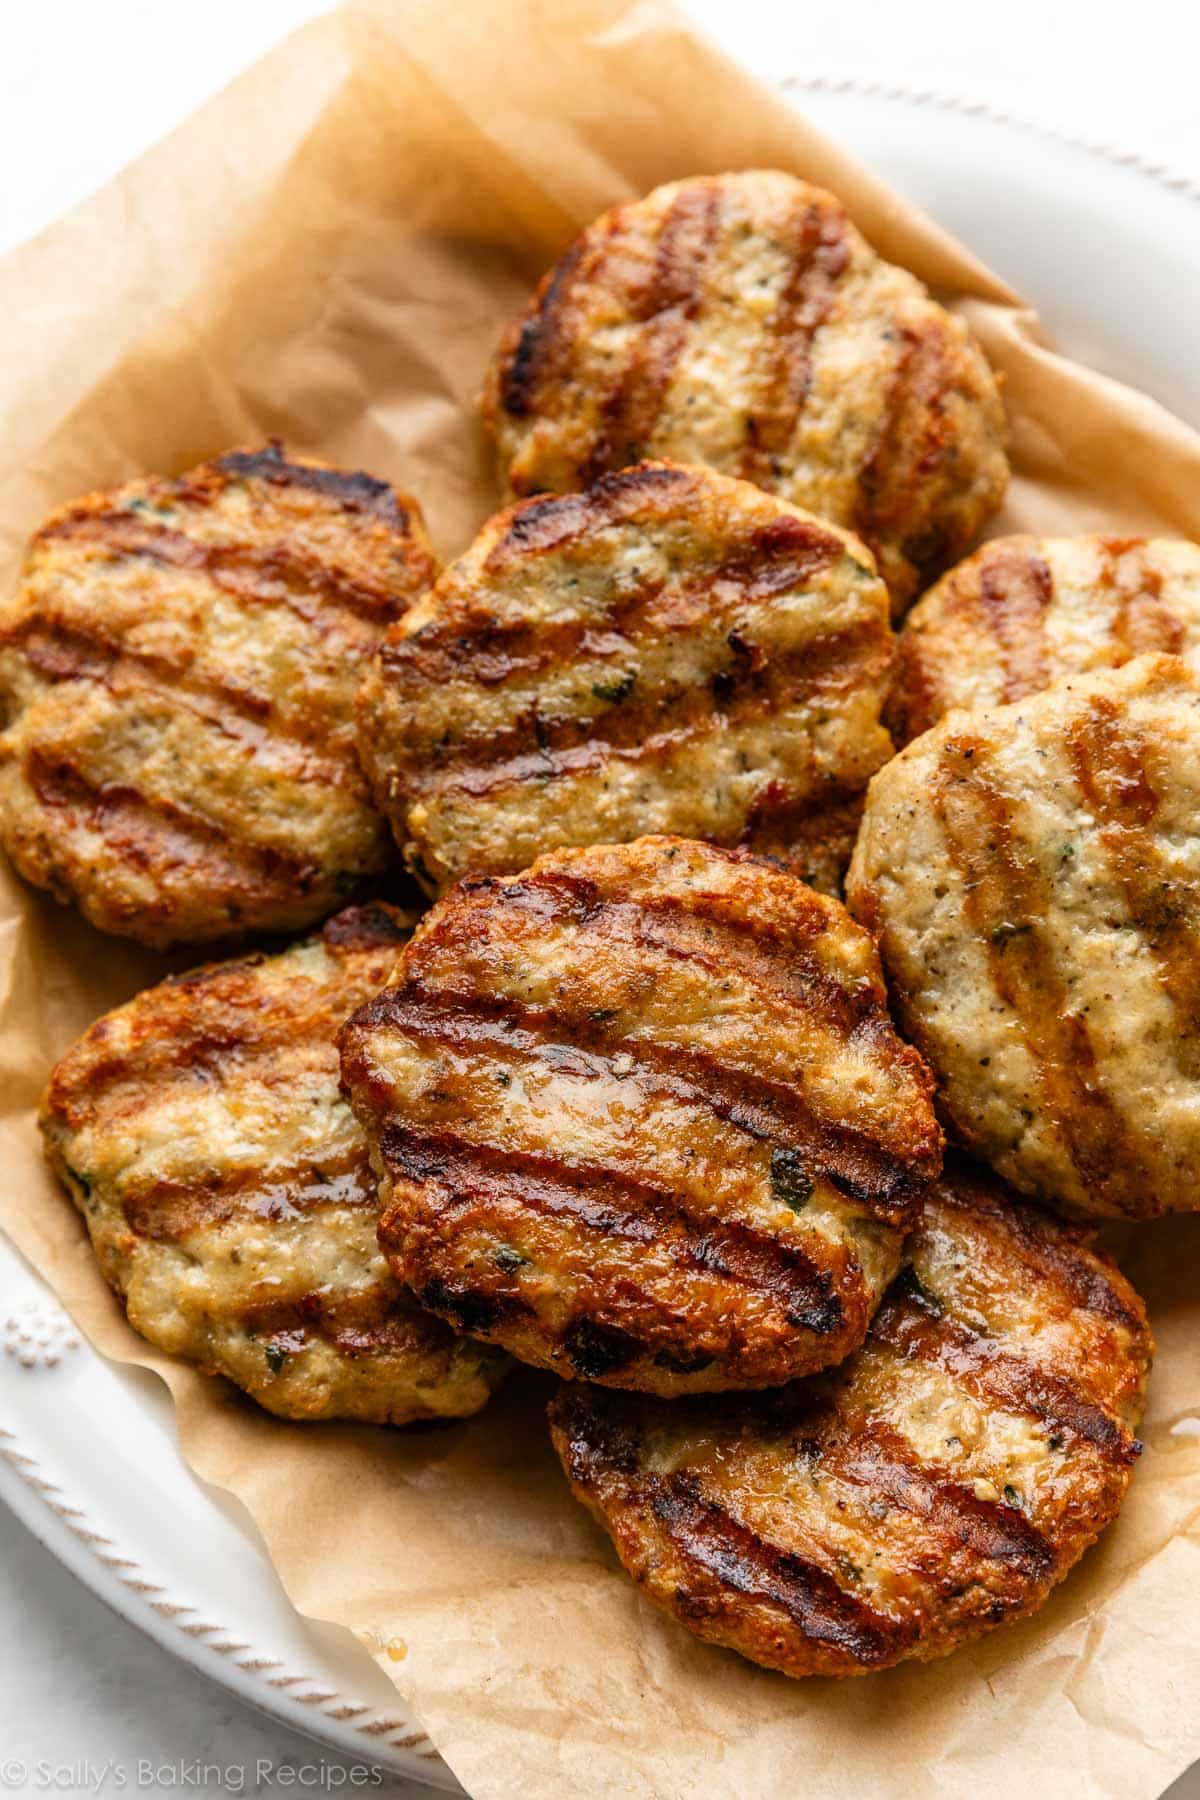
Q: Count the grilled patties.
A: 8